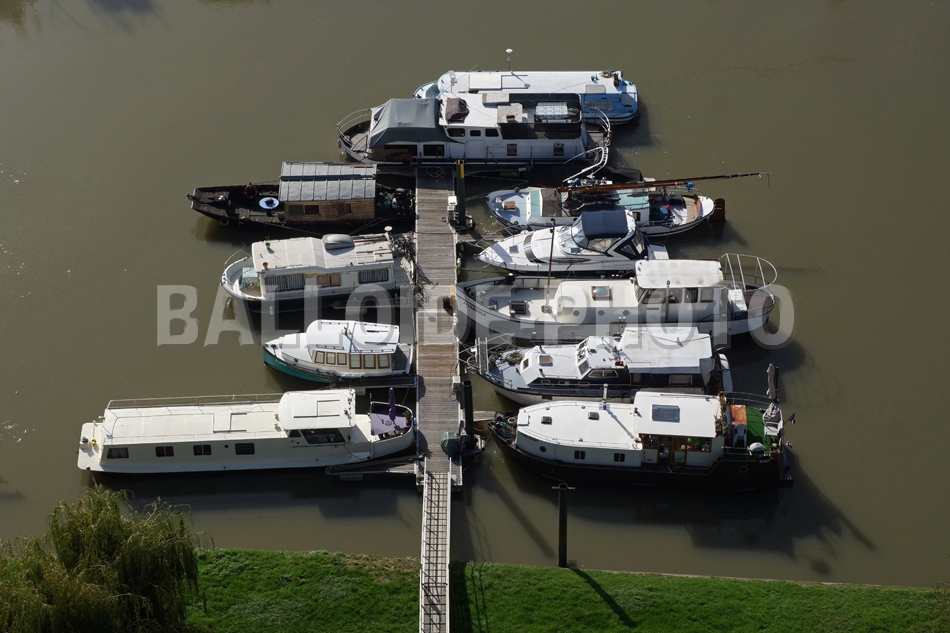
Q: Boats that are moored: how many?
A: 11